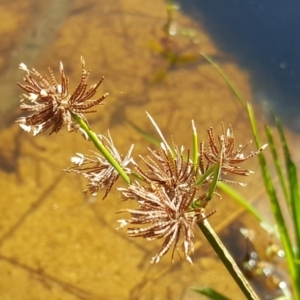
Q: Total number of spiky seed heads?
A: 5